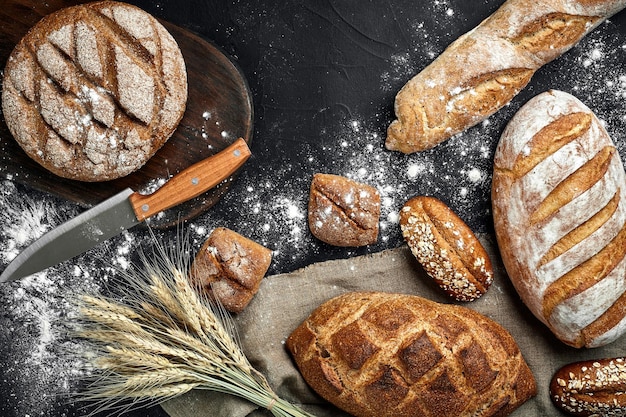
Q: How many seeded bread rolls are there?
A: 2